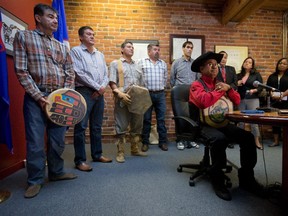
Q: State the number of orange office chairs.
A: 0